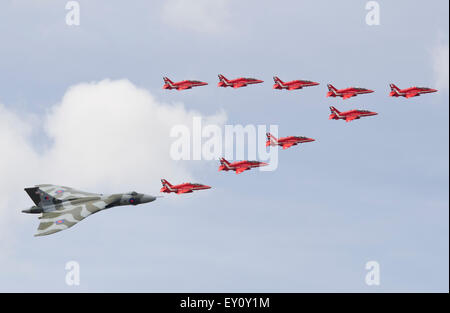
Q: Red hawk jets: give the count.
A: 9